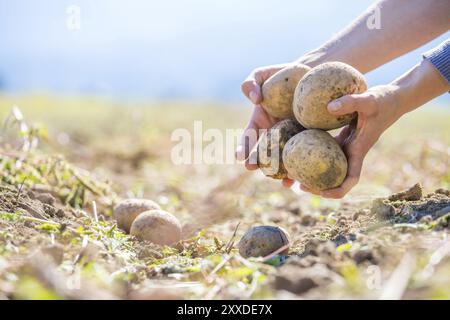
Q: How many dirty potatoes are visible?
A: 7